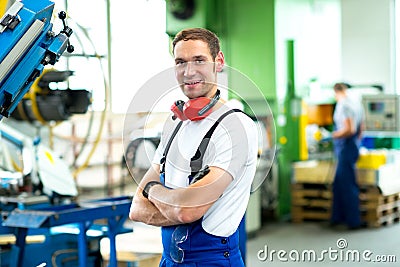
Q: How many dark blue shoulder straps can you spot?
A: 2